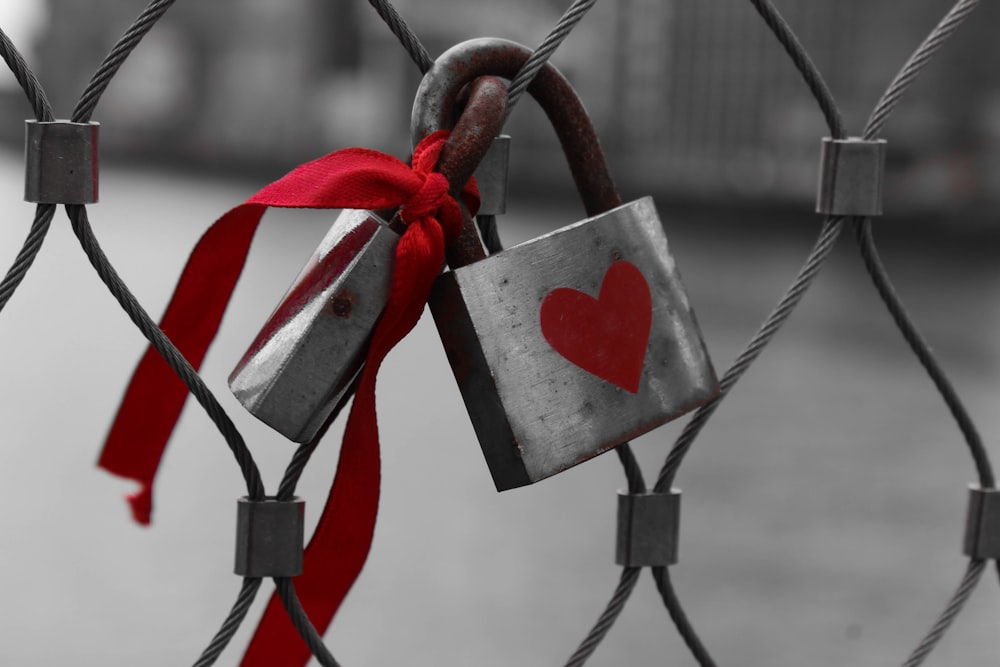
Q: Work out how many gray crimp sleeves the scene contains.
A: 6